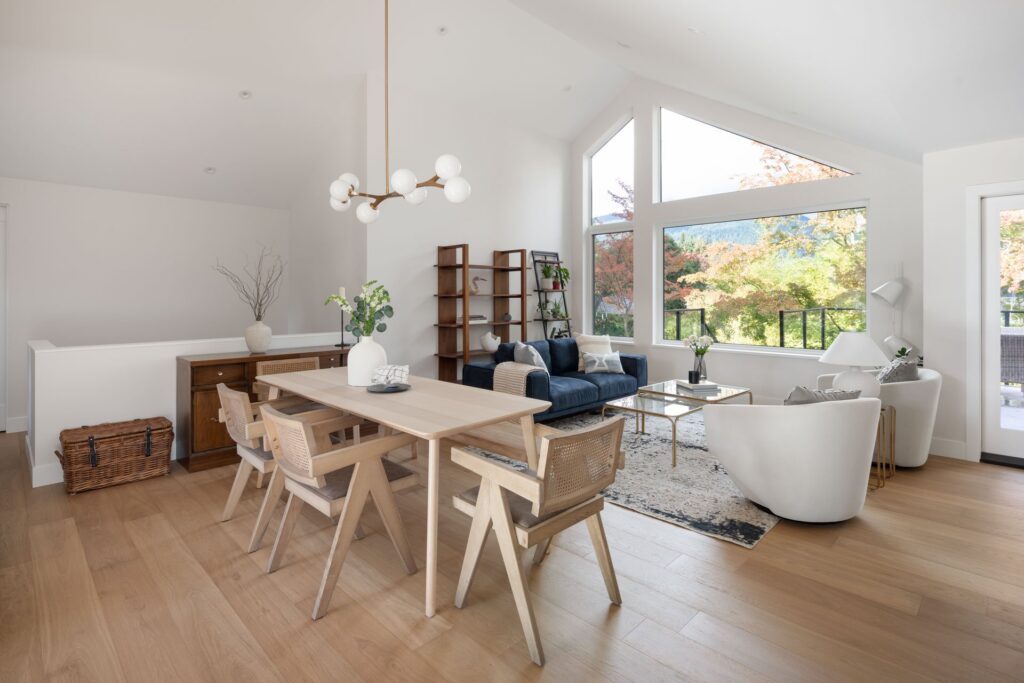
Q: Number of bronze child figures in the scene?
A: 0